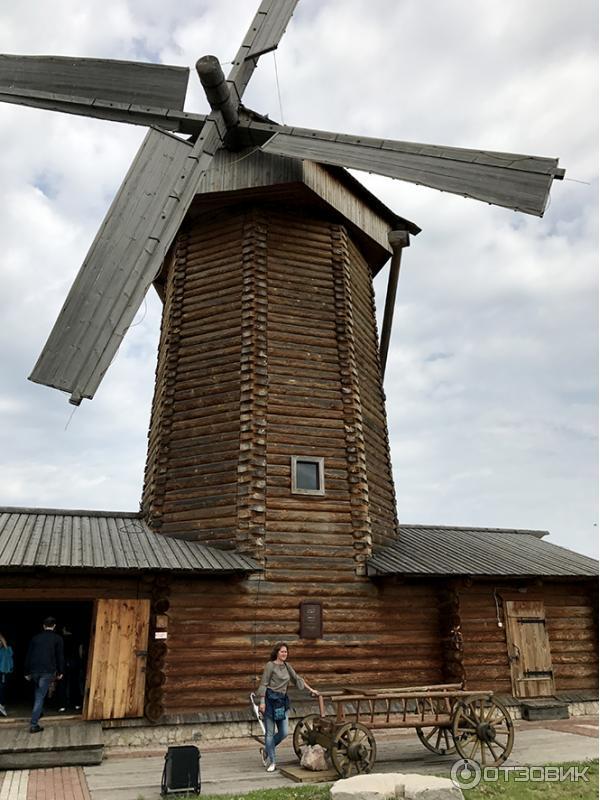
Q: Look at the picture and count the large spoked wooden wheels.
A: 4